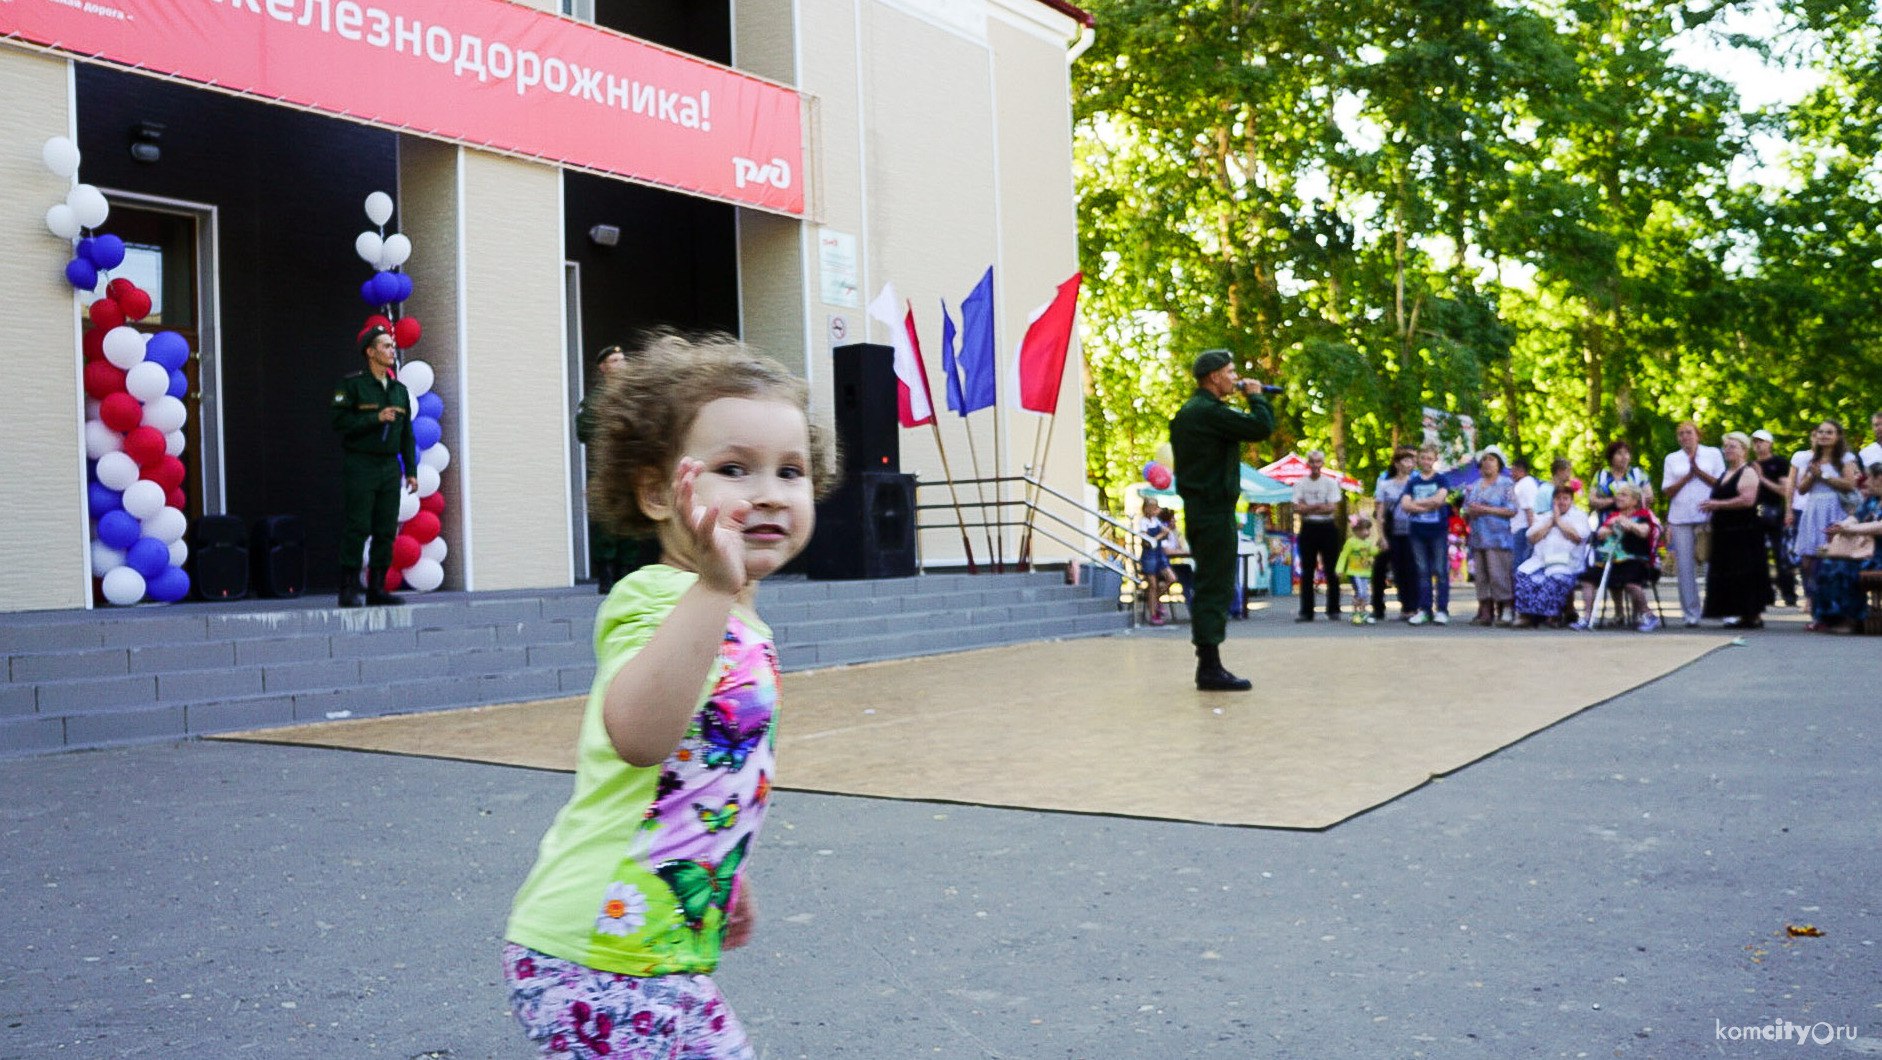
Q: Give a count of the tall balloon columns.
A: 2